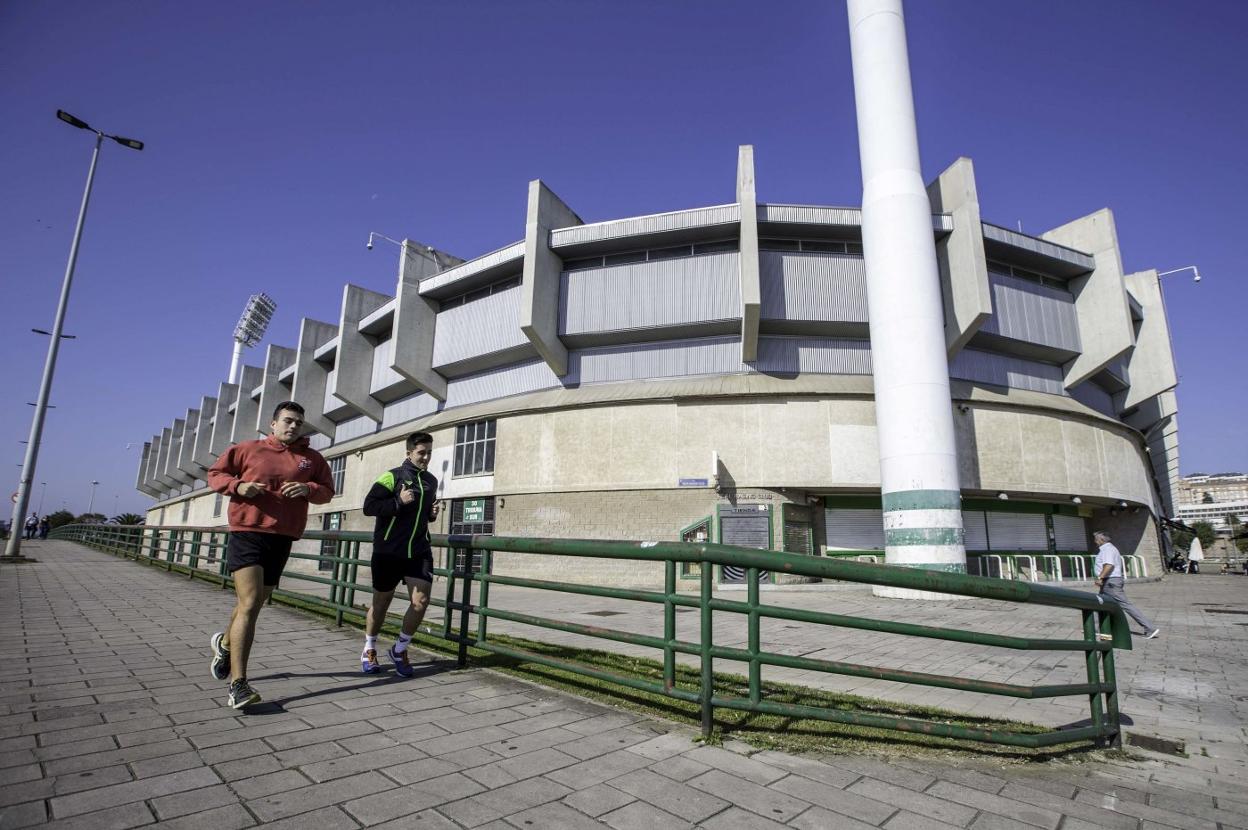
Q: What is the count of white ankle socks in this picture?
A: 2